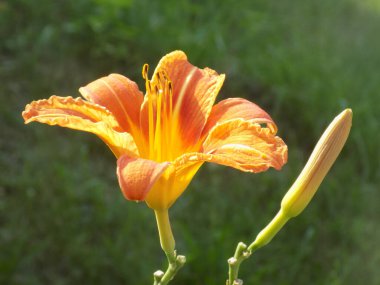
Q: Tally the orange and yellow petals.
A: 6